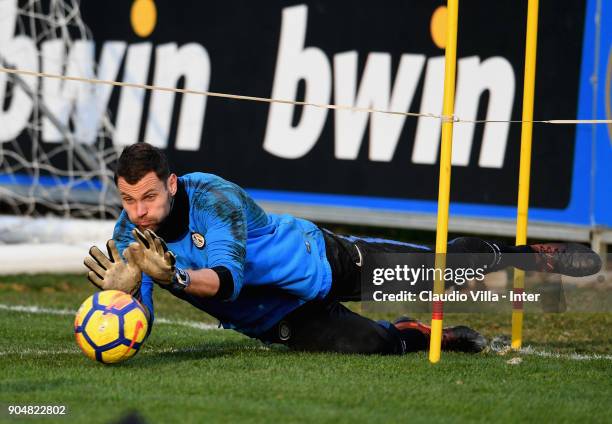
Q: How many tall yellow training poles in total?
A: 2